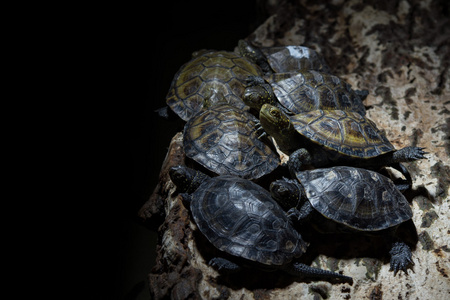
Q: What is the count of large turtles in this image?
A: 7